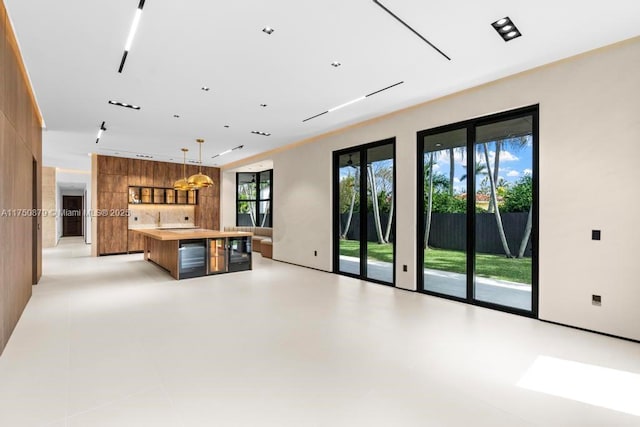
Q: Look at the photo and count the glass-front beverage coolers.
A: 2